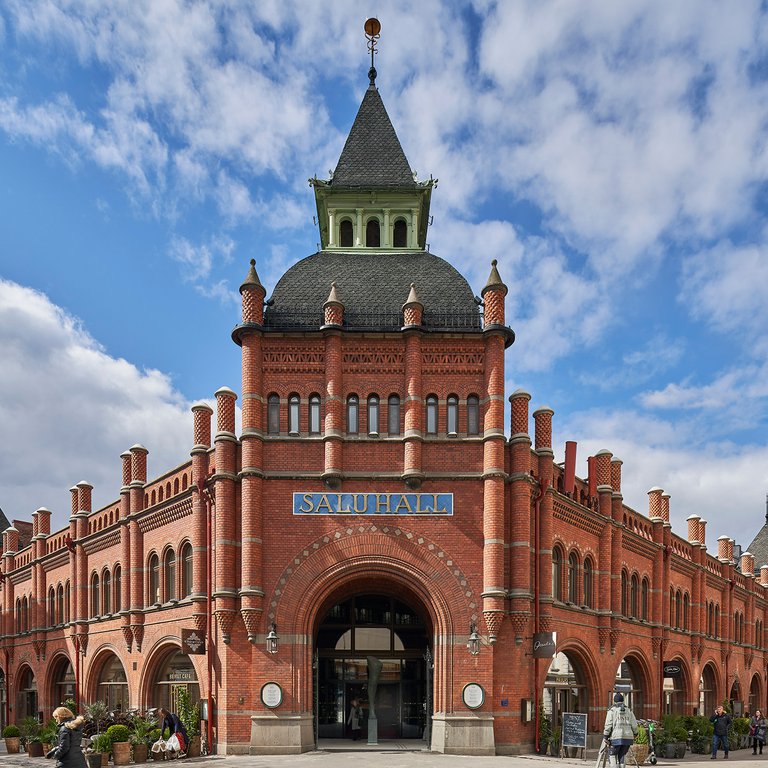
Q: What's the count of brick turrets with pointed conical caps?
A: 4